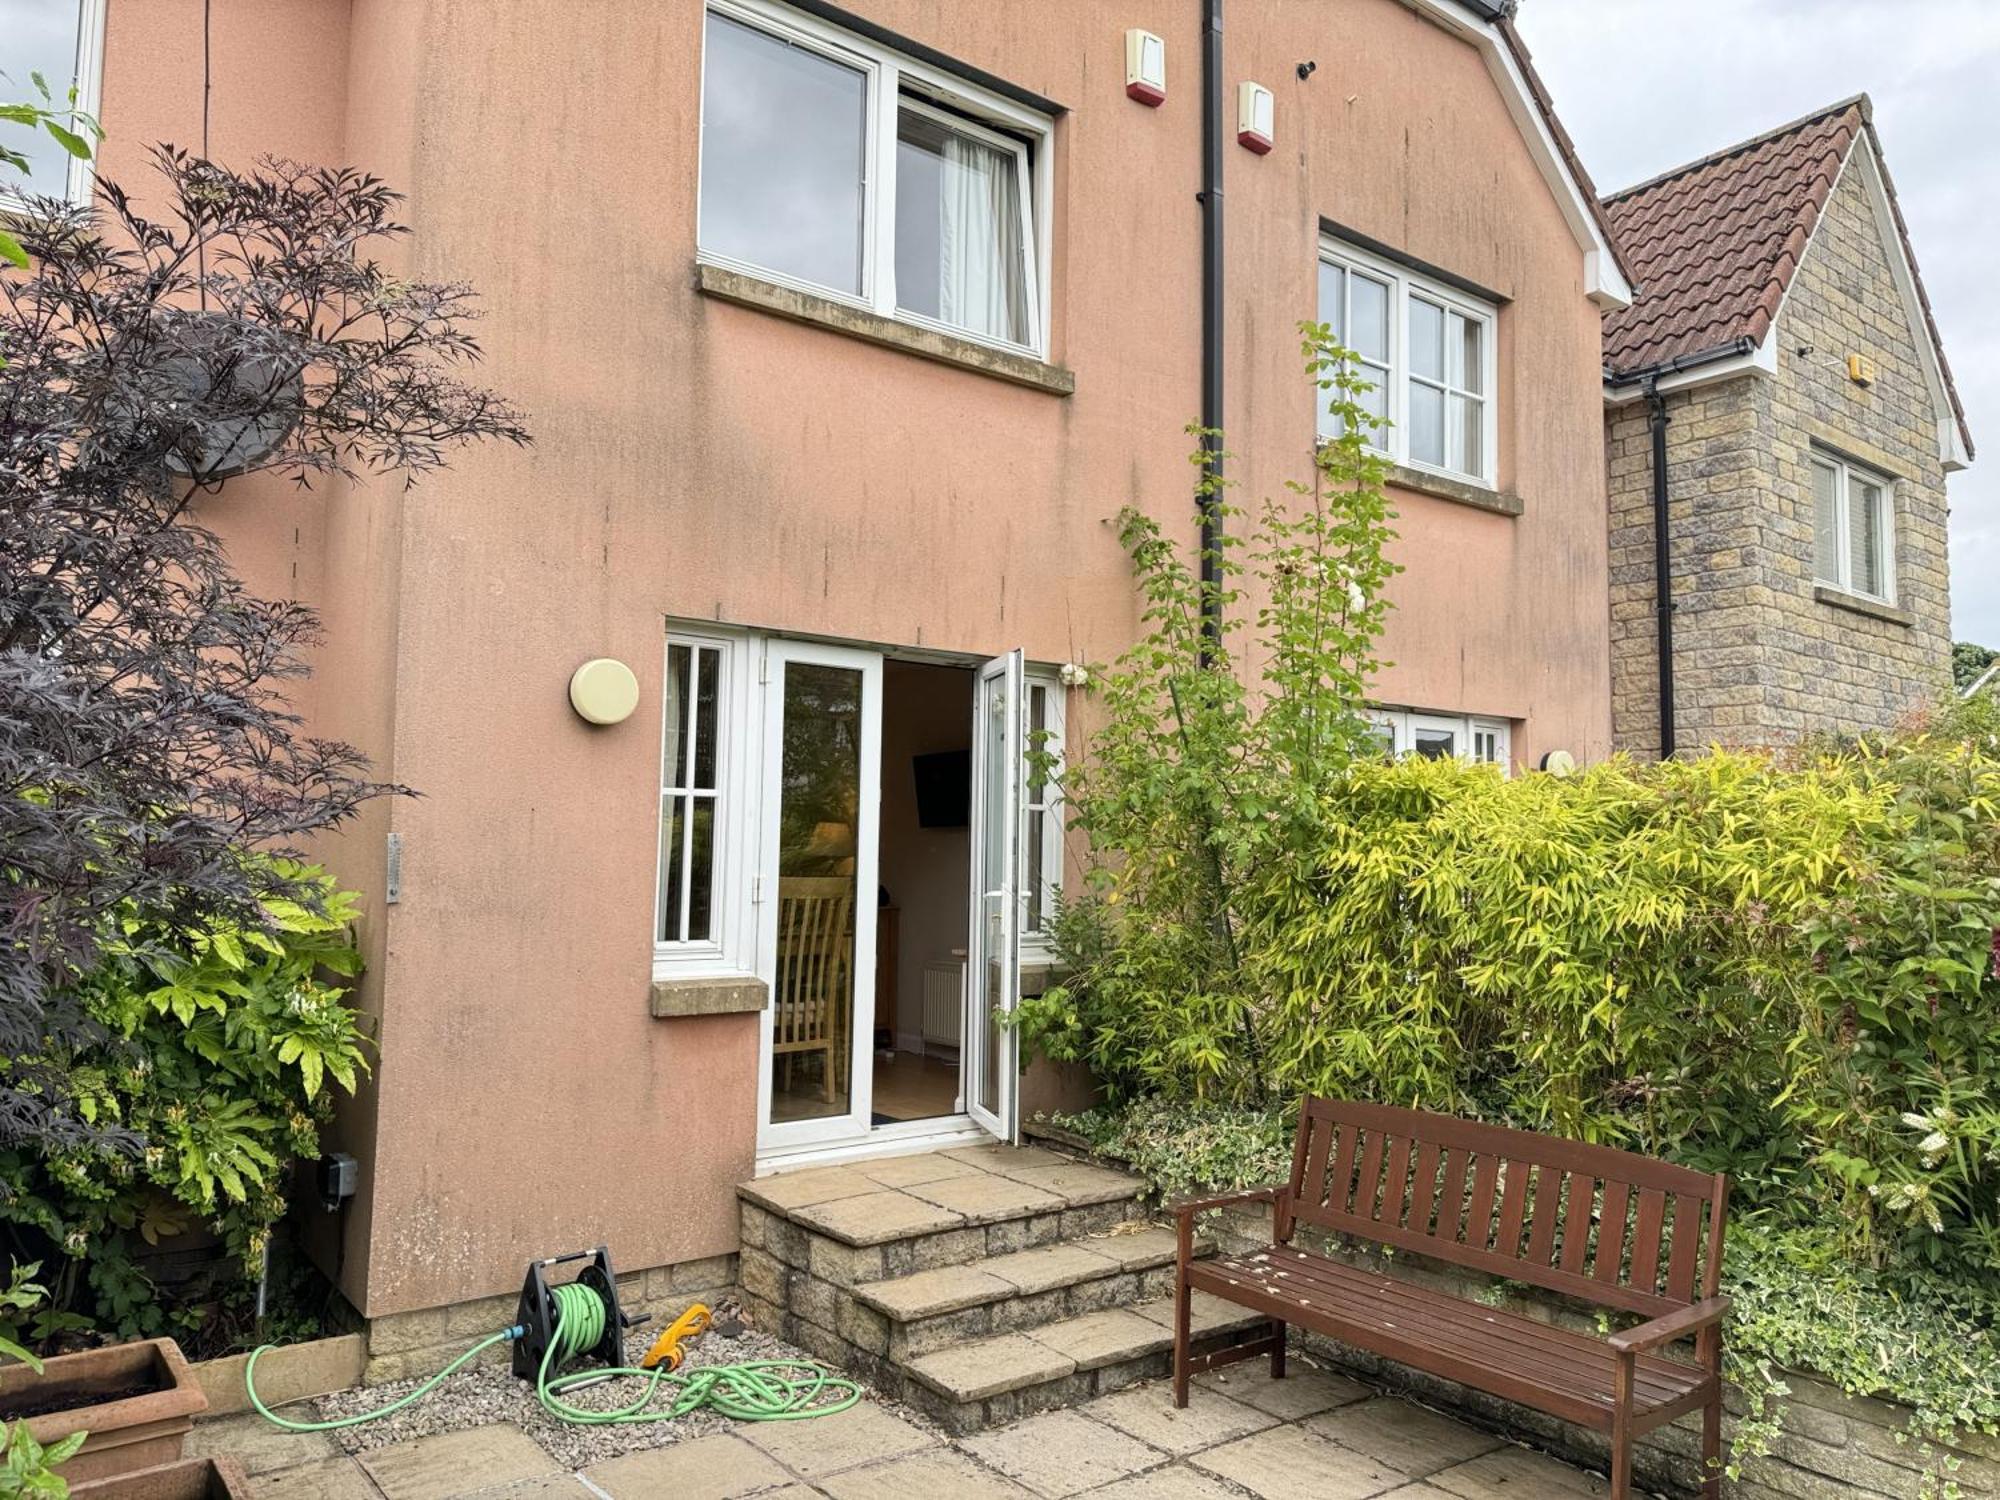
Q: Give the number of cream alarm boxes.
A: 2